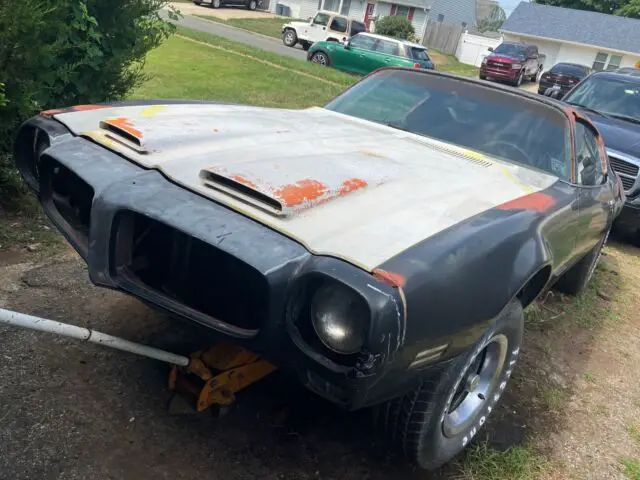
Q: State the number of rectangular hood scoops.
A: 2